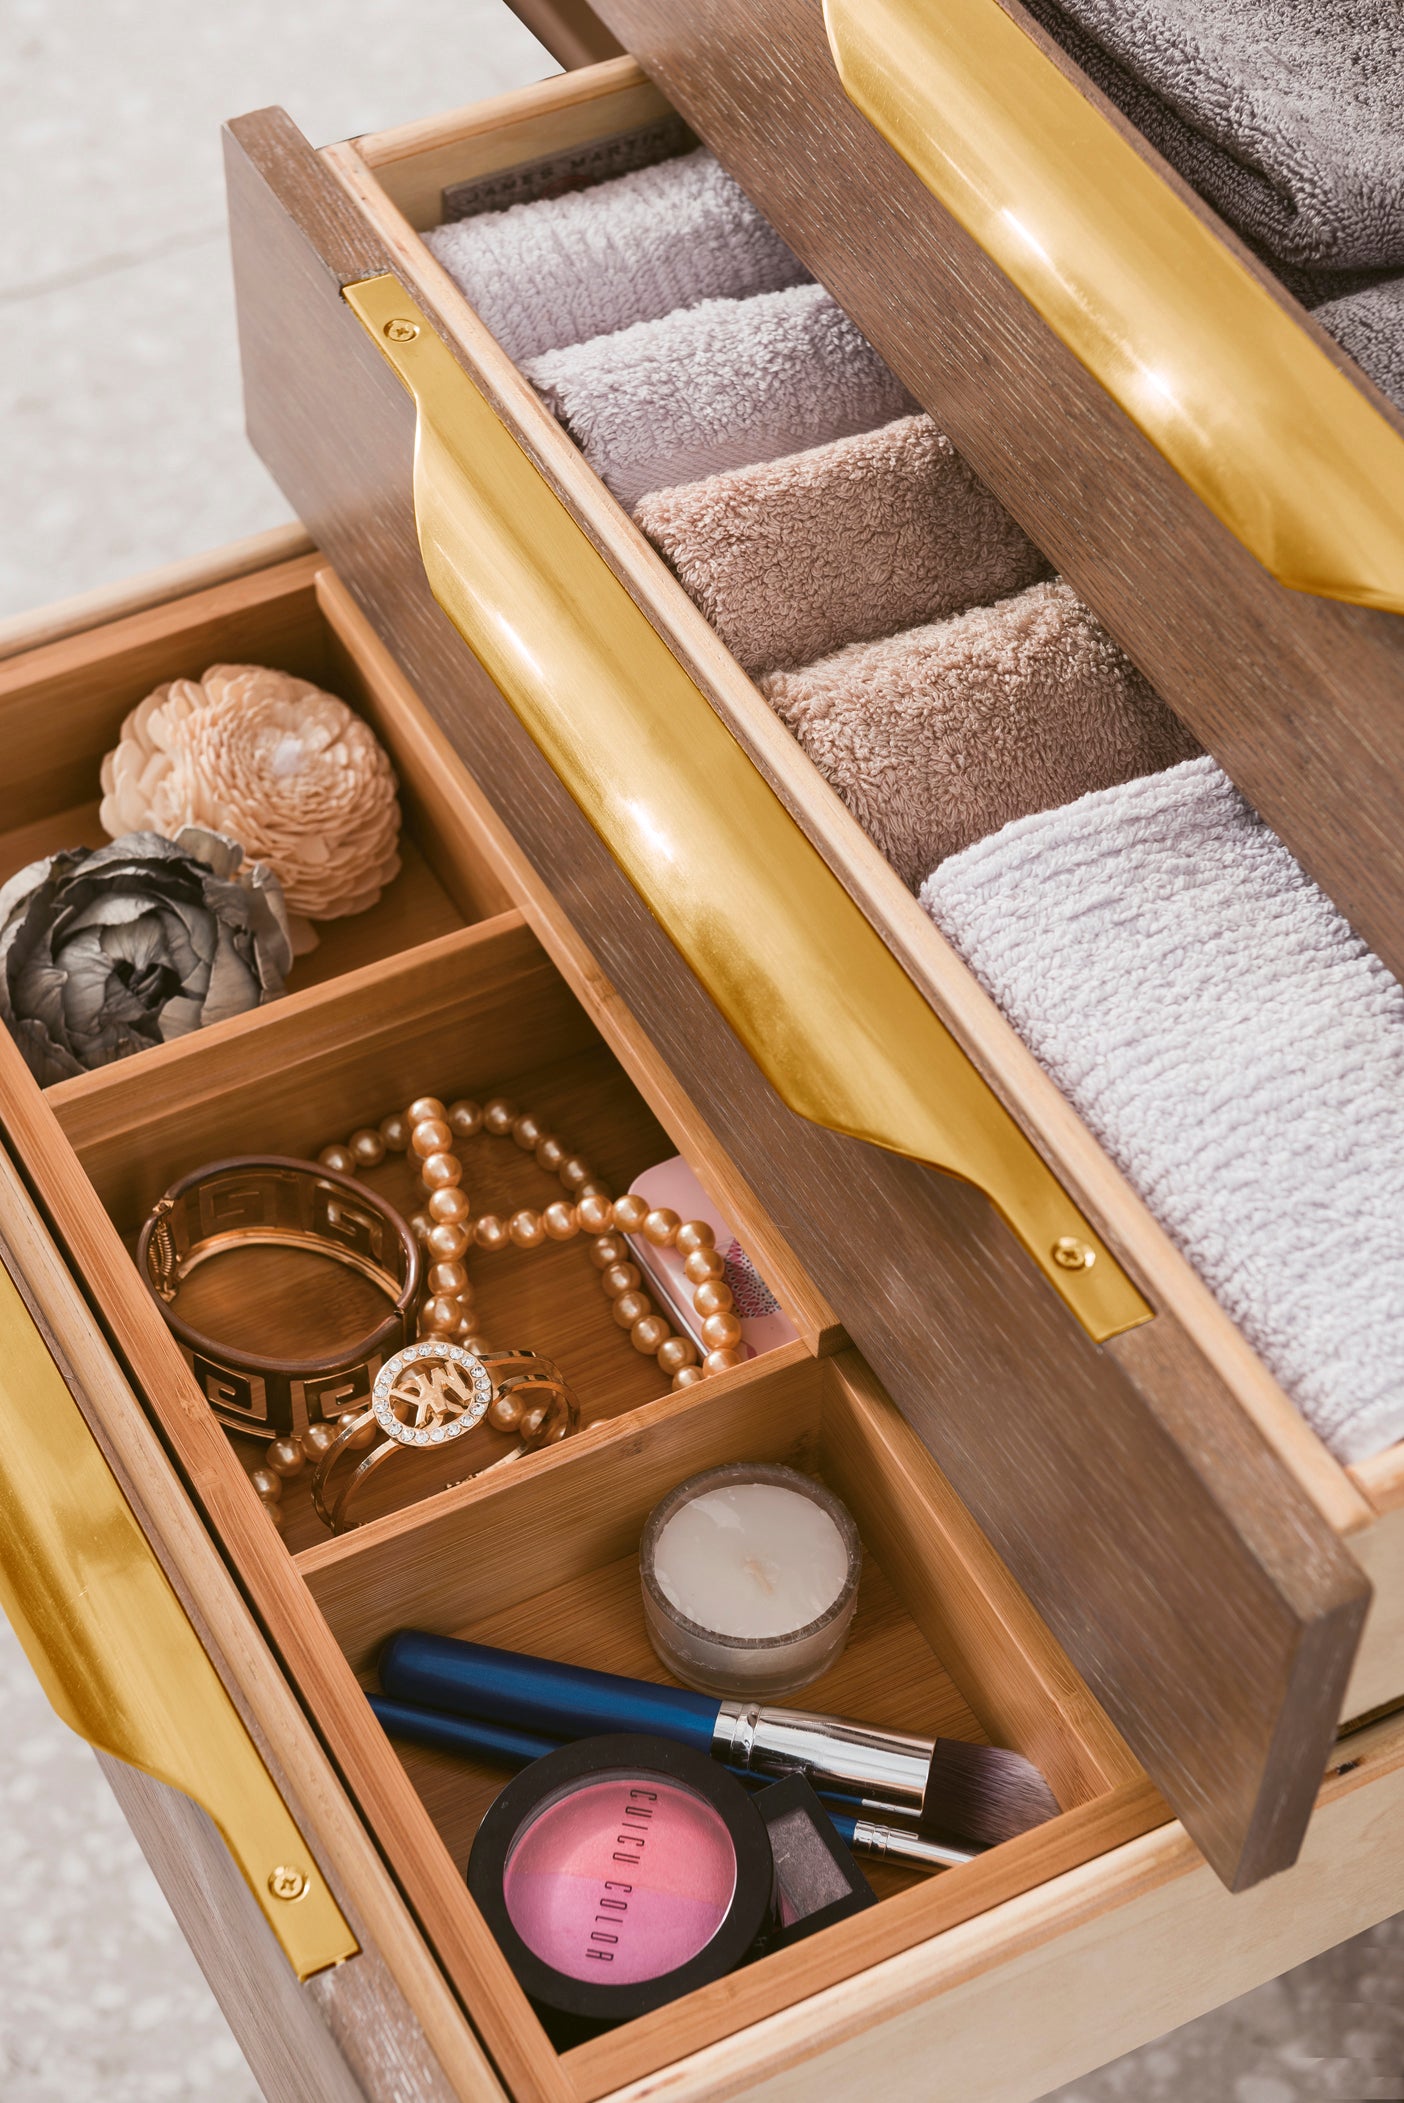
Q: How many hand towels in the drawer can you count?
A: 5